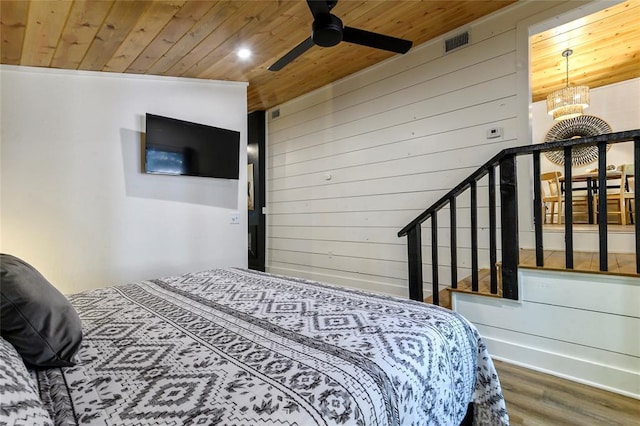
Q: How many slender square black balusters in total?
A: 8